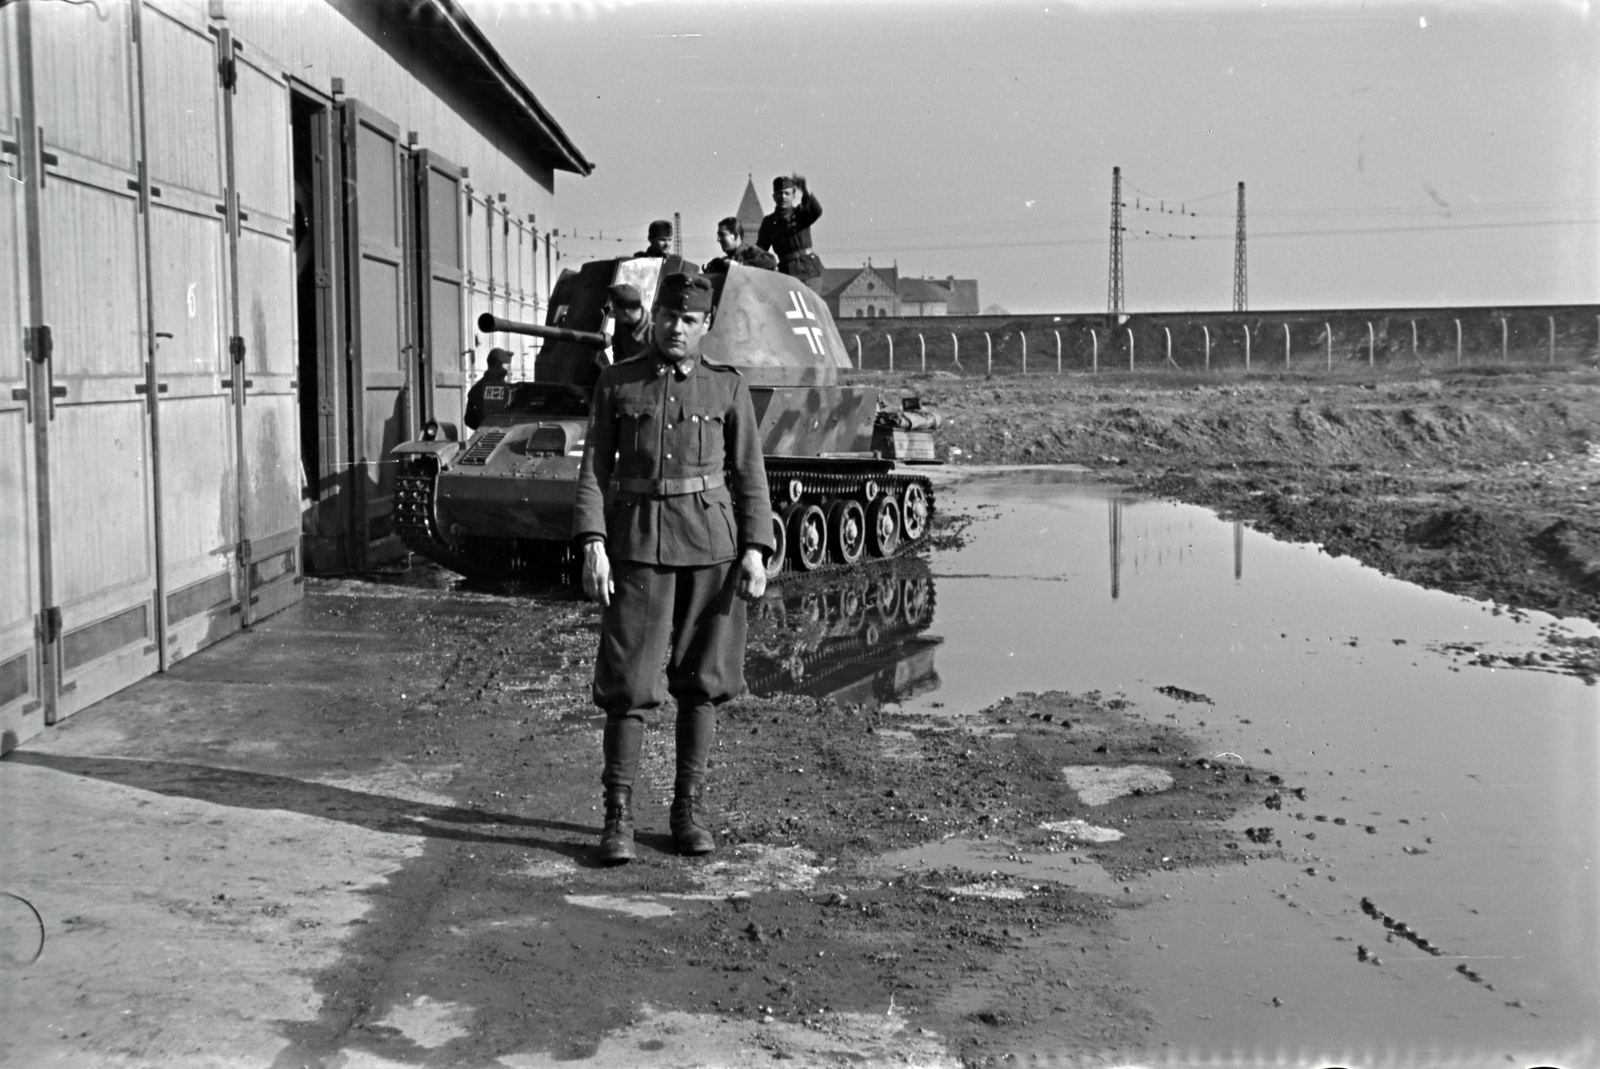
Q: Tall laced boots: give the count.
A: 2